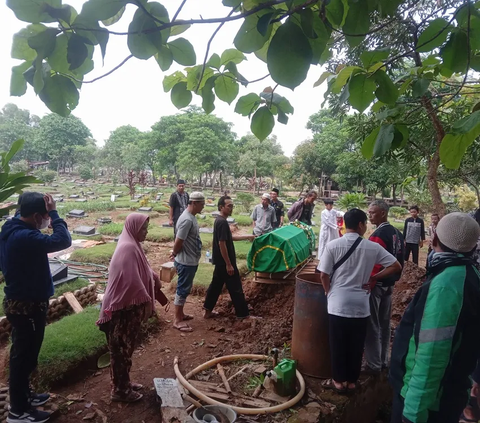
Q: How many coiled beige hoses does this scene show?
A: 1